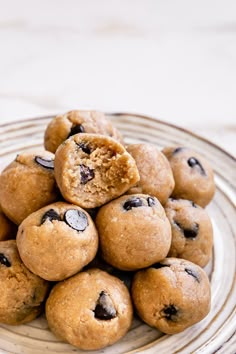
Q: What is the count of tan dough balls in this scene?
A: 12